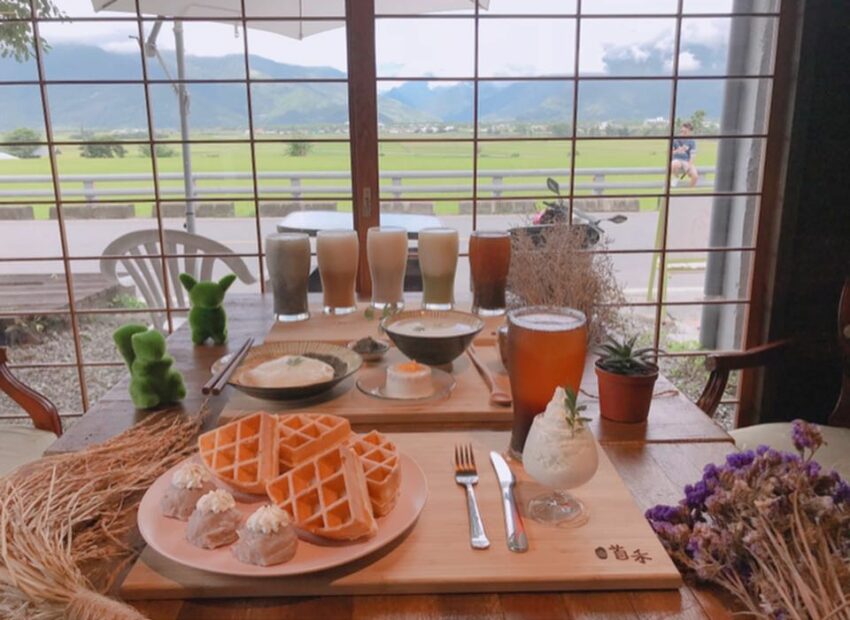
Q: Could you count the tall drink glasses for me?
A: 6